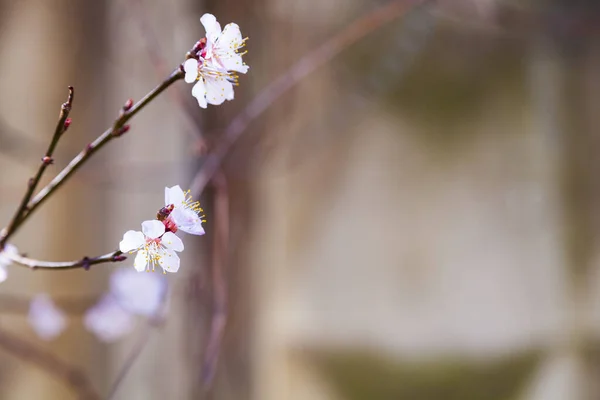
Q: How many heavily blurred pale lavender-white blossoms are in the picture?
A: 3